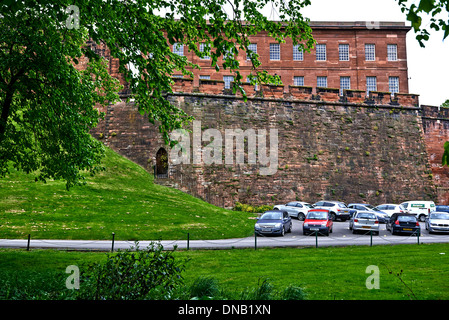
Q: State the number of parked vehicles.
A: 11